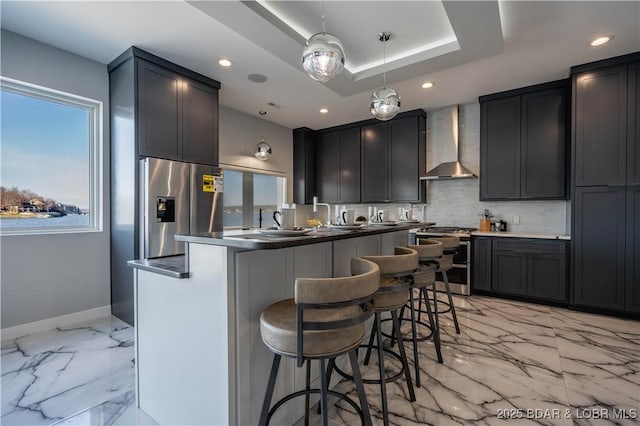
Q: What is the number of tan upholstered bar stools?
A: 4